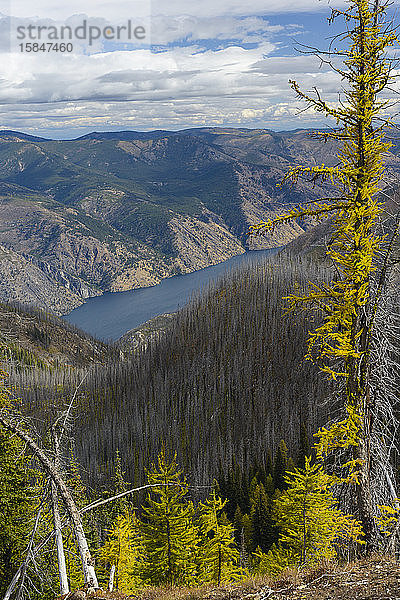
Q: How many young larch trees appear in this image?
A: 4